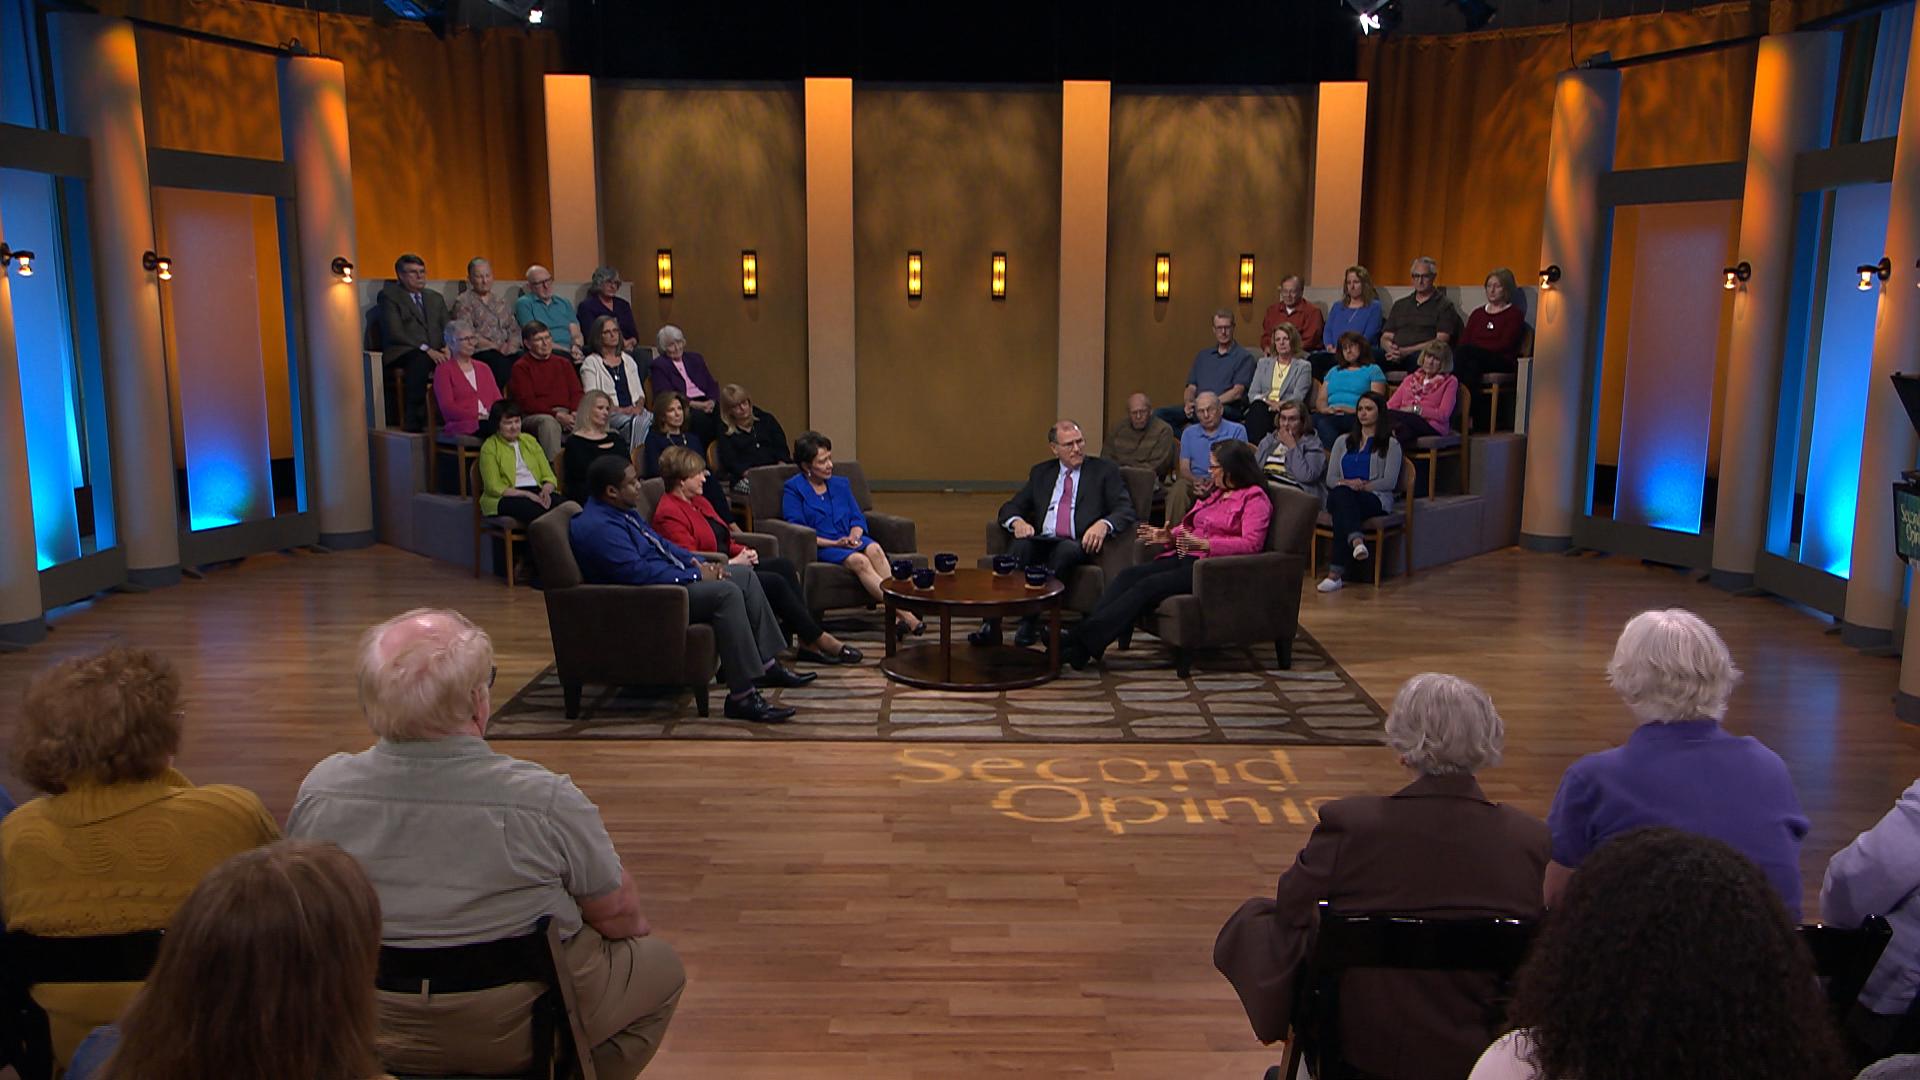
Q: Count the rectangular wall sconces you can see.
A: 6